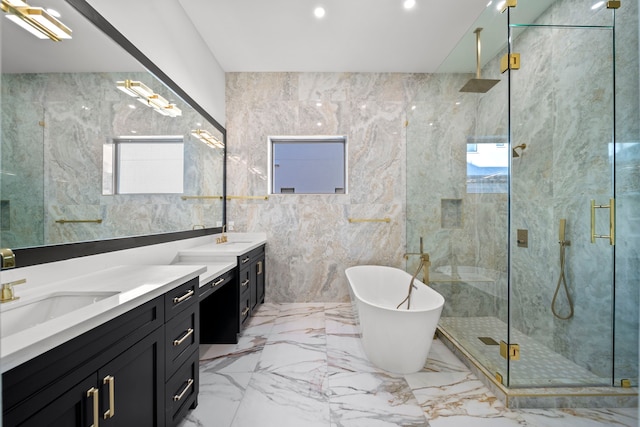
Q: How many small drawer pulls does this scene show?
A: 7